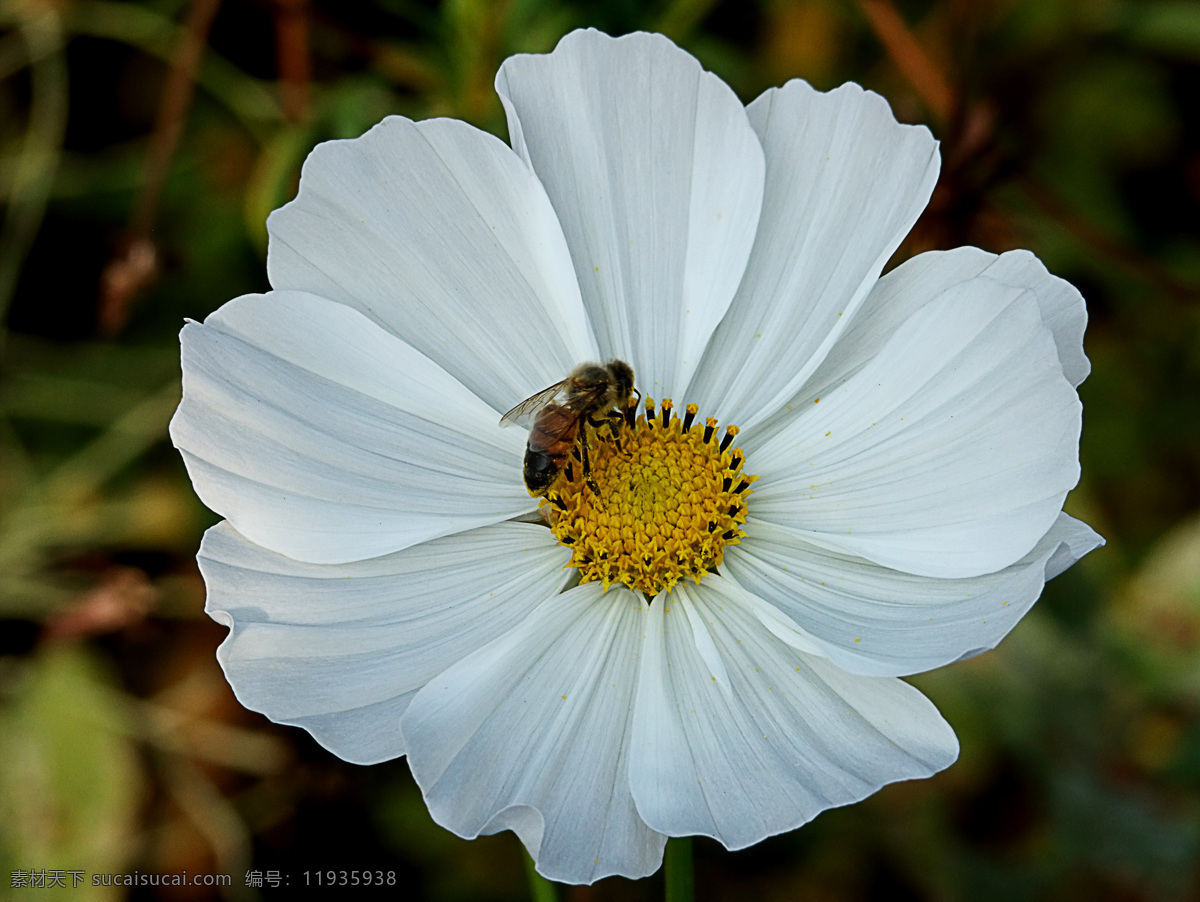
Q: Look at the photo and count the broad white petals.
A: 10